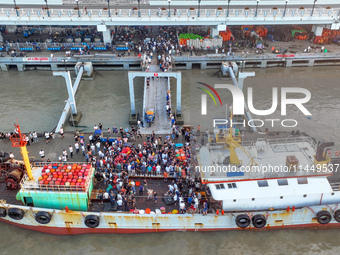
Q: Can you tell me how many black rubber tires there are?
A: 8